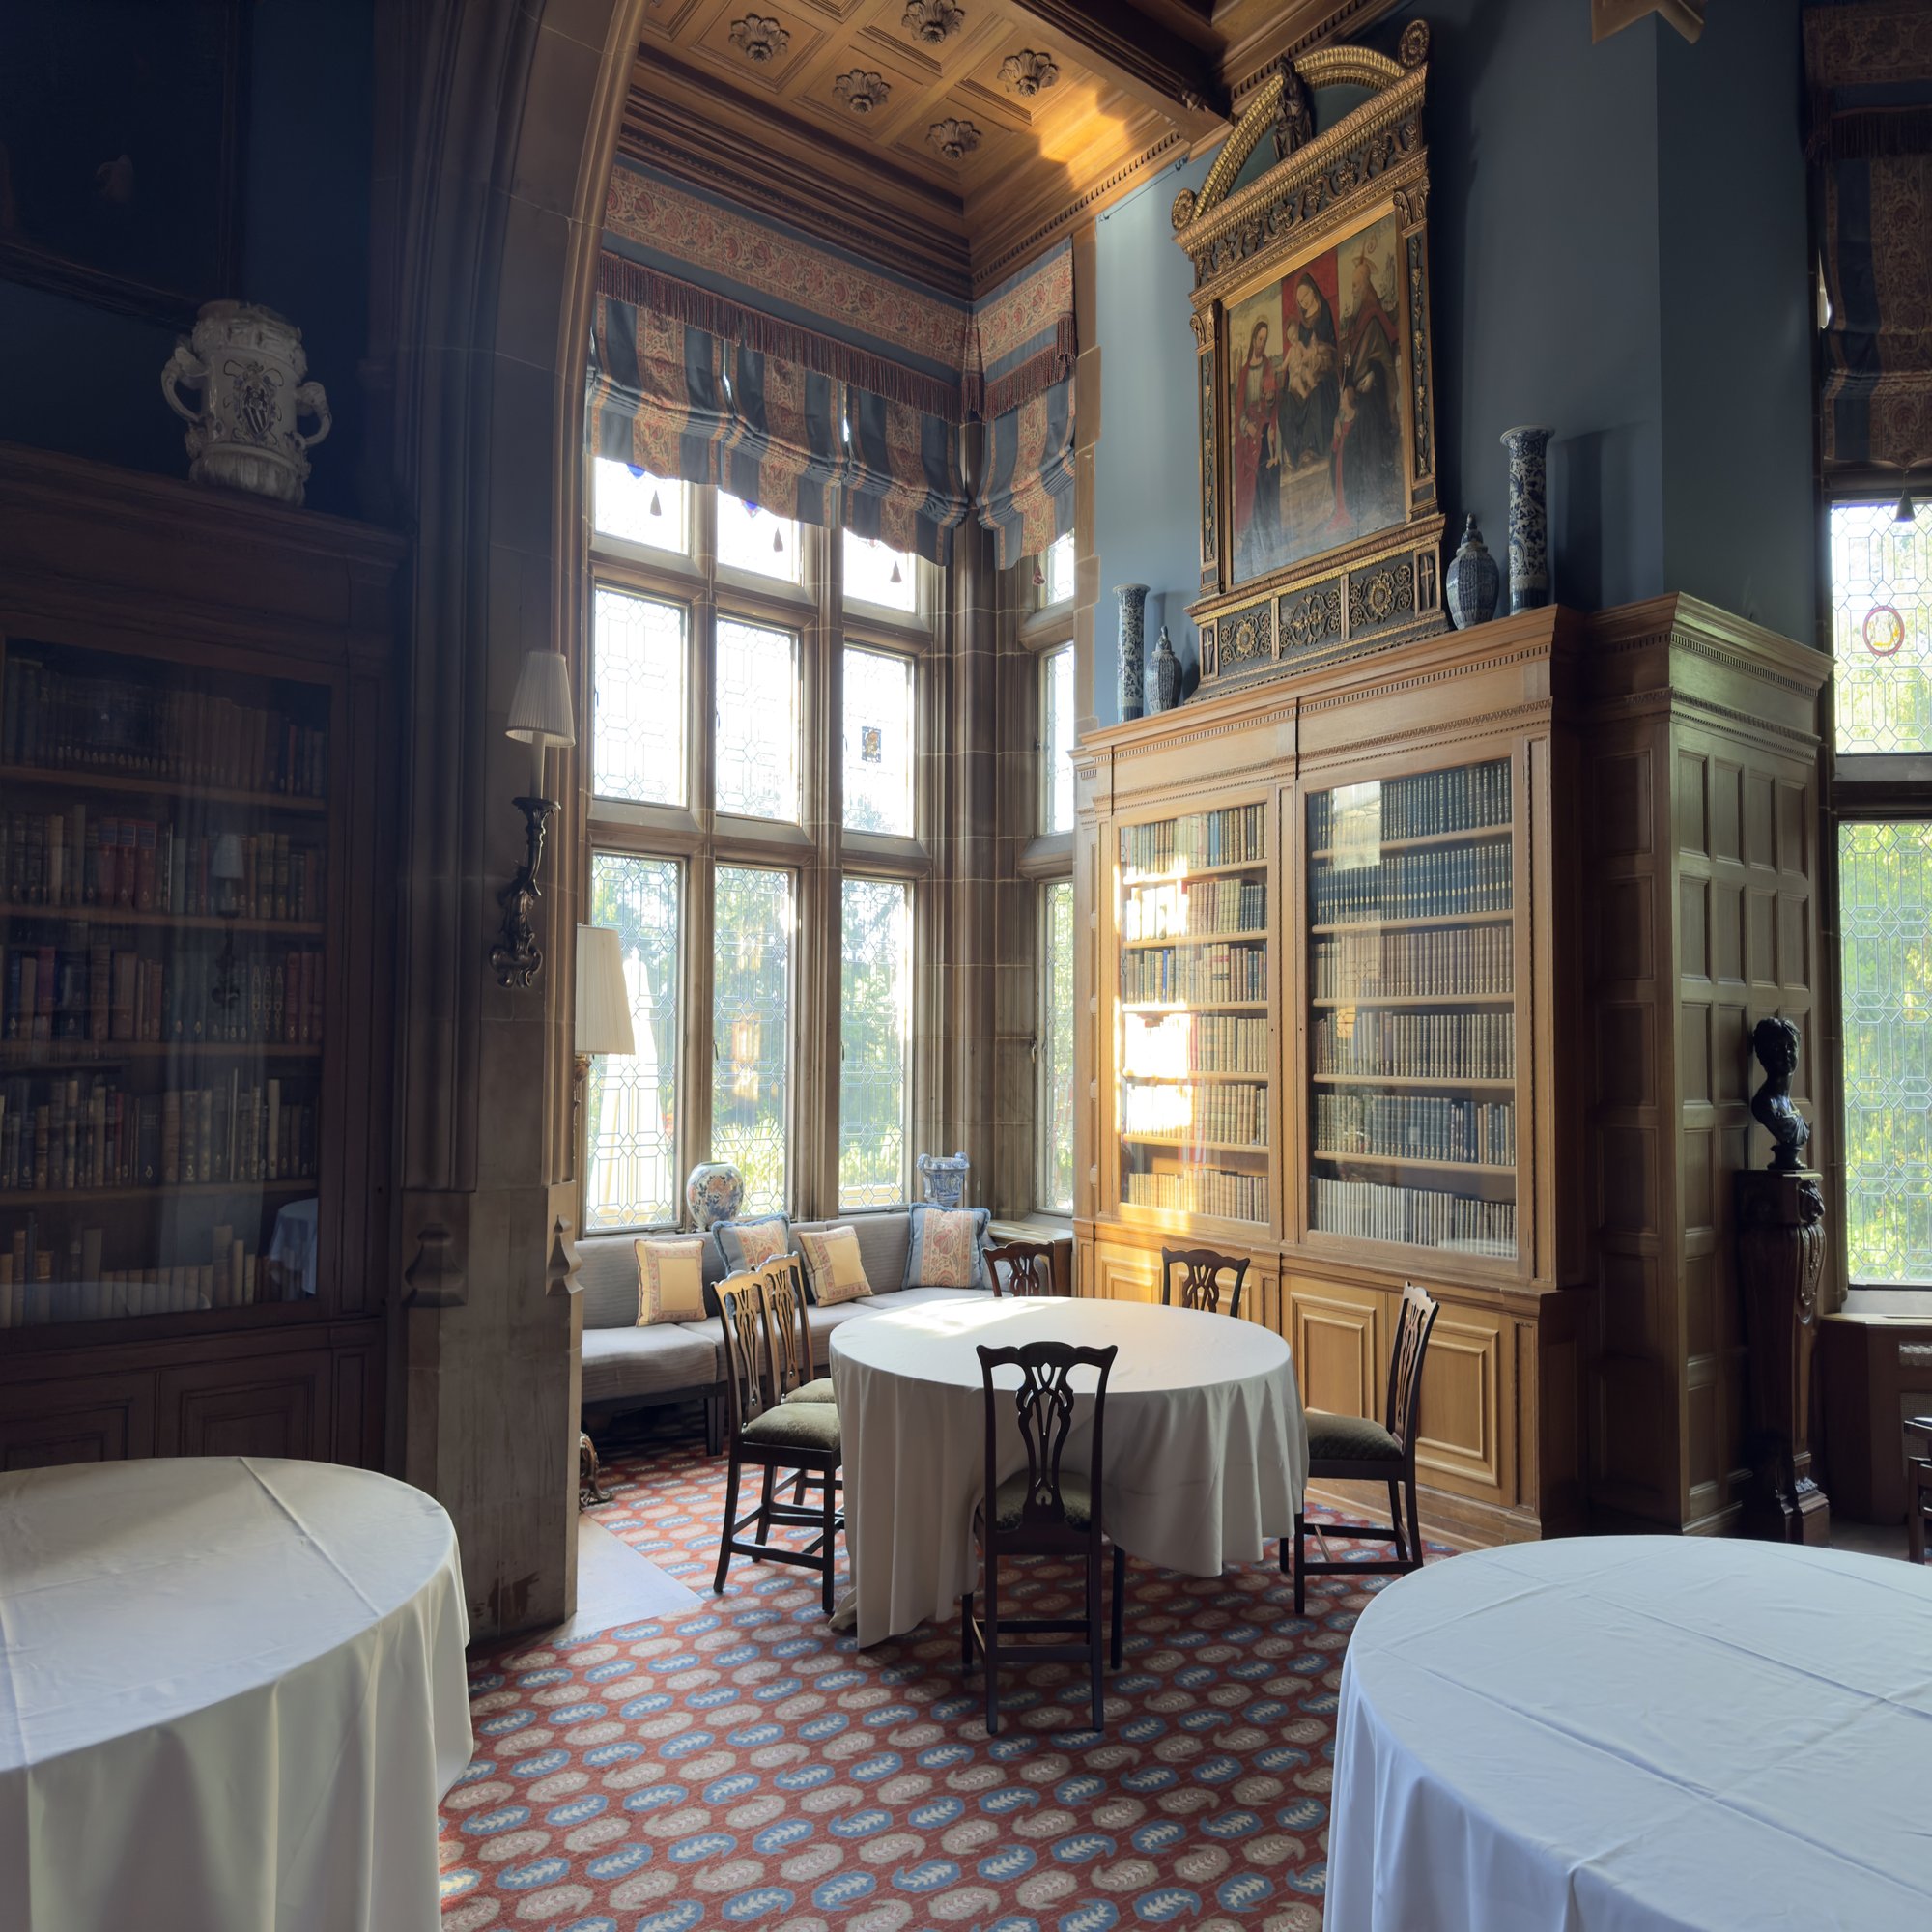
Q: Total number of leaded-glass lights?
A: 14